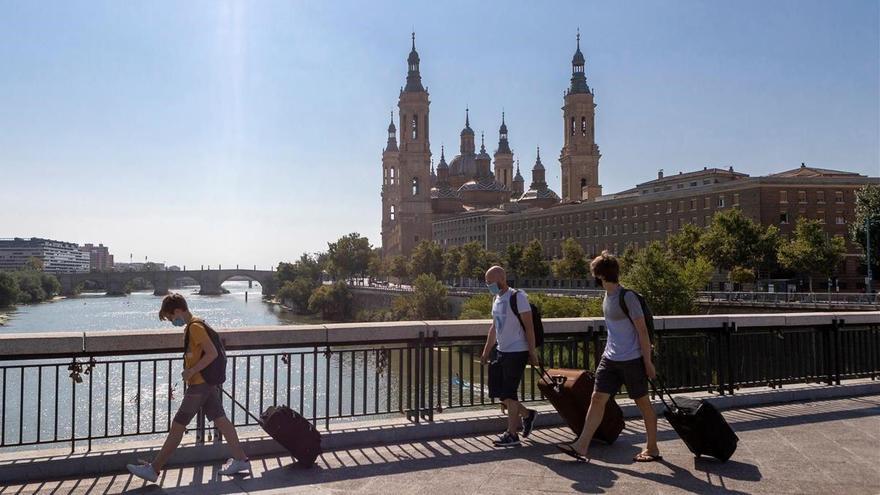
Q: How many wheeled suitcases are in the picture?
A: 3